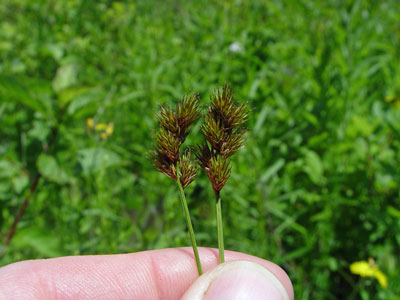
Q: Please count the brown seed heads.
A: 2